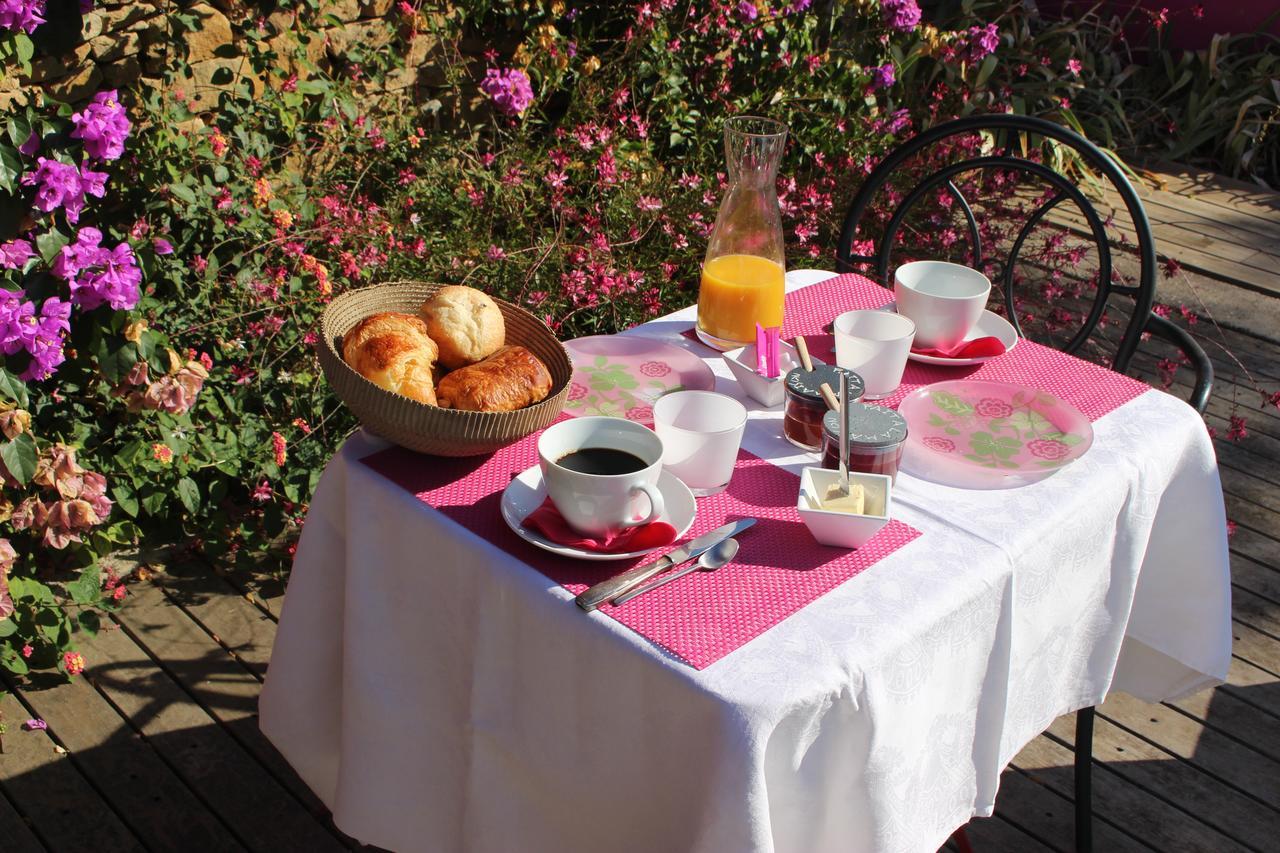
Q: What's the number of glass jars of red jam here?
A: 2